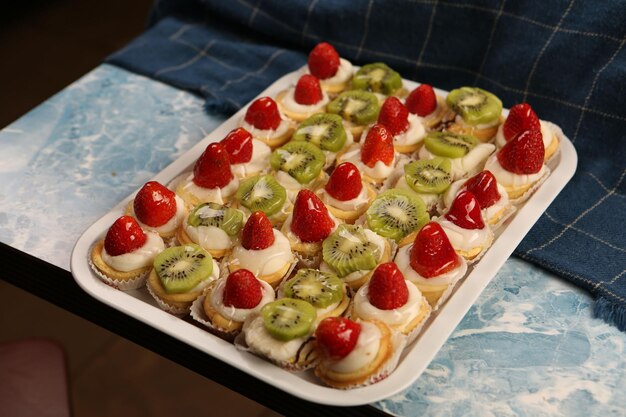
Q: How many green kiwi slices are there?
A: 14